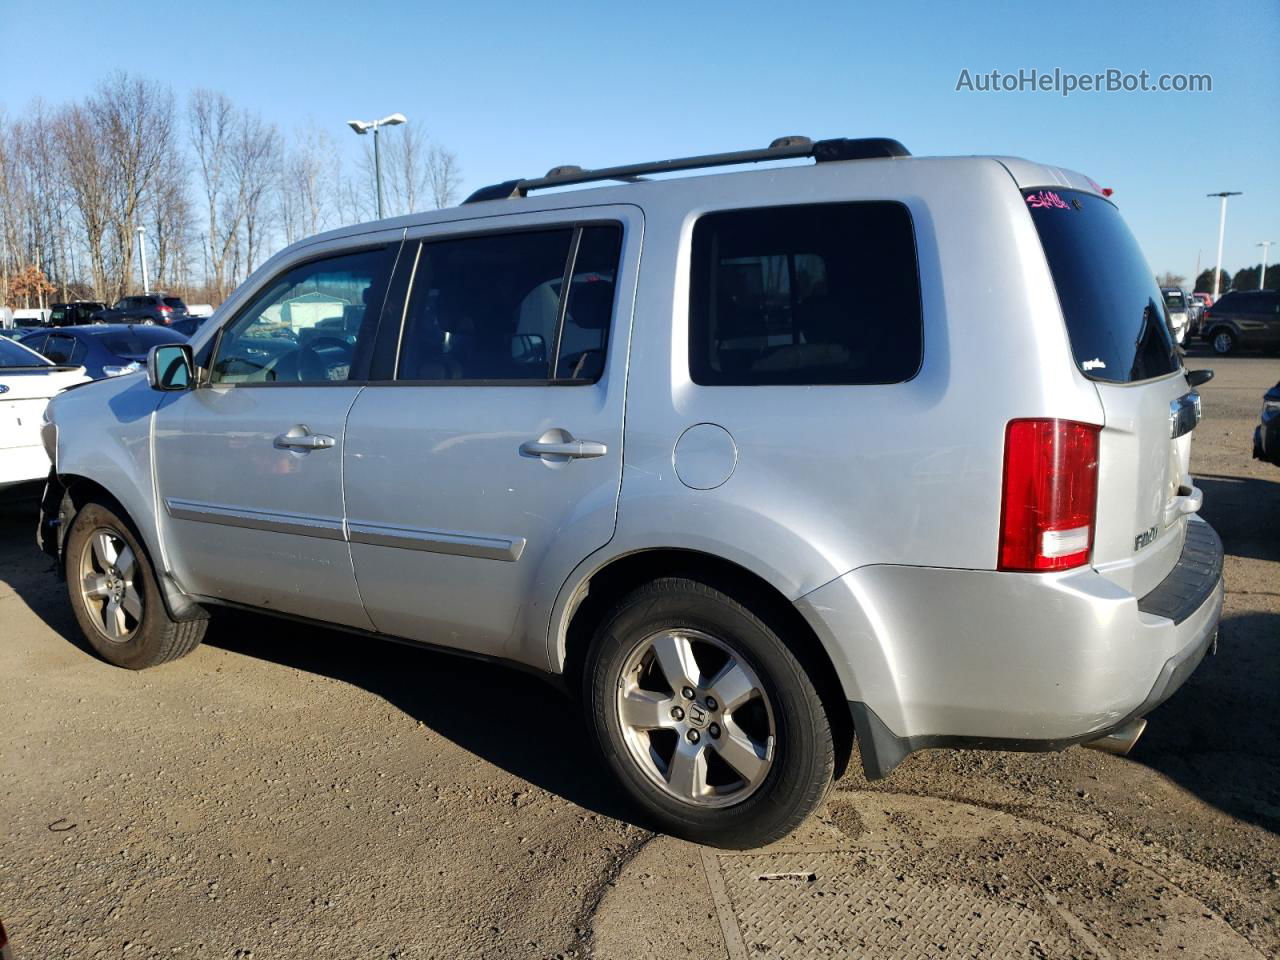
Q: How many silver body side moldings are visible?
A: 2